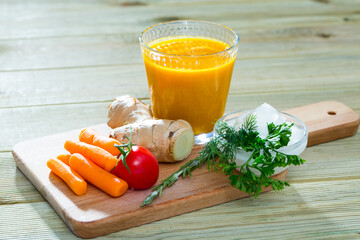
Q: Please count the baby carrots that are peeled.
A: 5